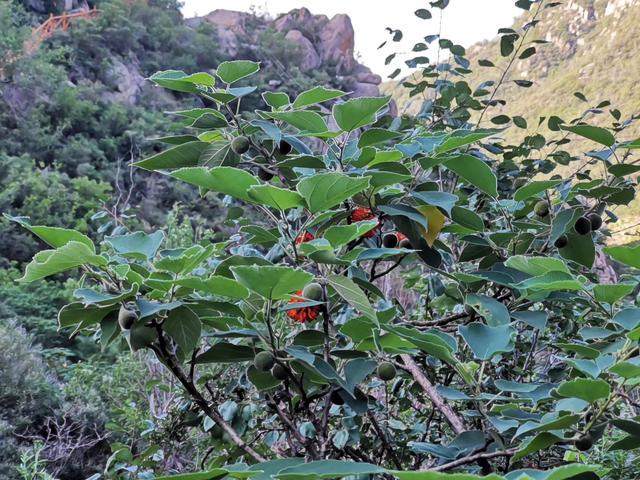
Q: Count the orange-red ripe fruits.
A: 4